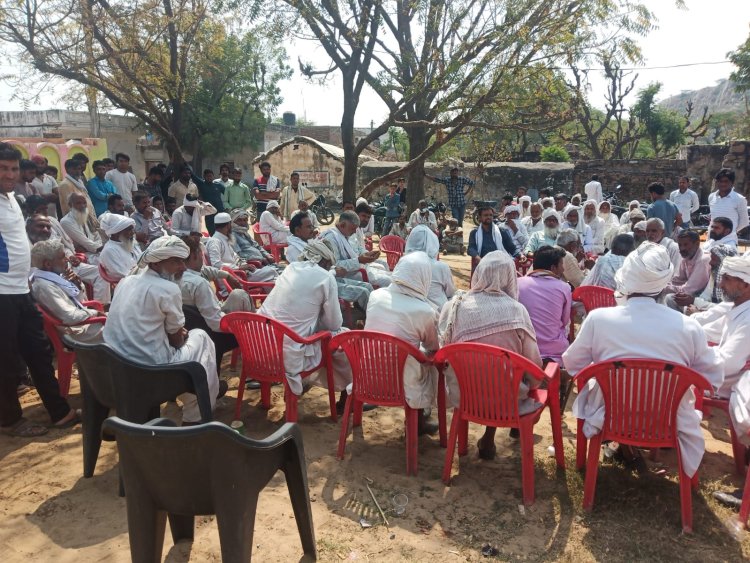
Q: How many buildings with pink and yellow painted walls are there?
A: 1